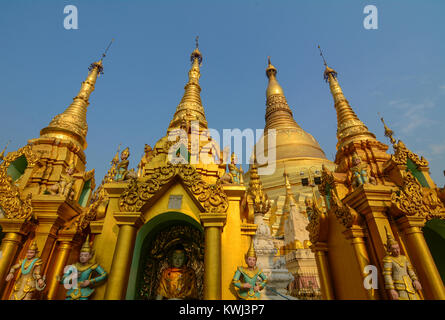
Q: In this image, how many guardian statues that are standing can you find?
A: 4